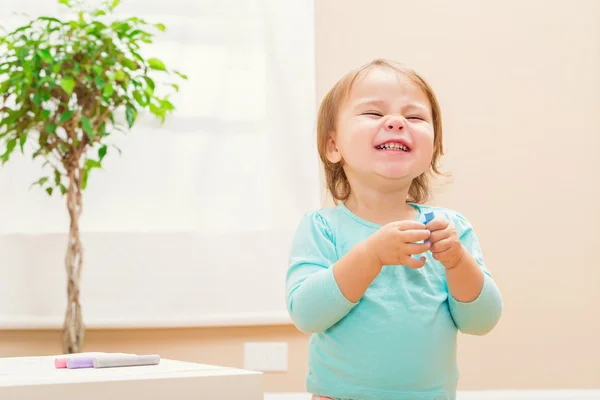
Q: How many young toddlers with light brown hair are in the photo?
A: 1